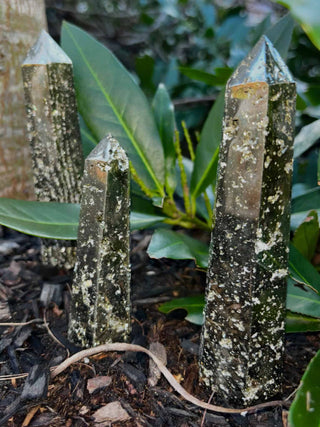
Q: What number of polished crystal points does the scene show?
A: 3